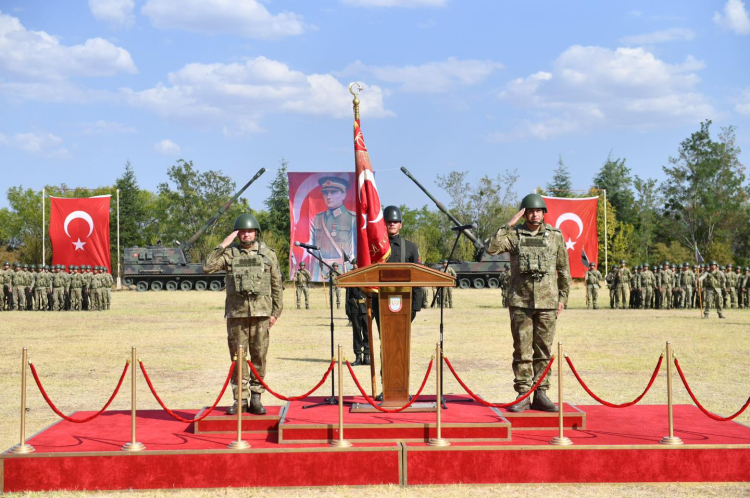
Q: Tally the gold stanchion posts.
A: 7